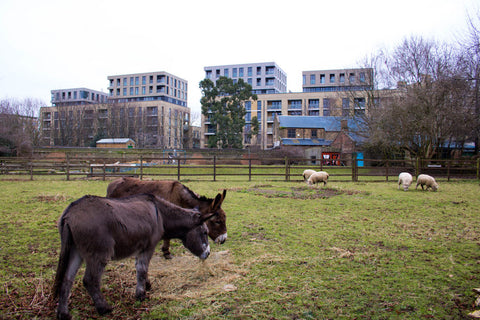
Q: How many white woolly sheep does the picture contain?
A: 4